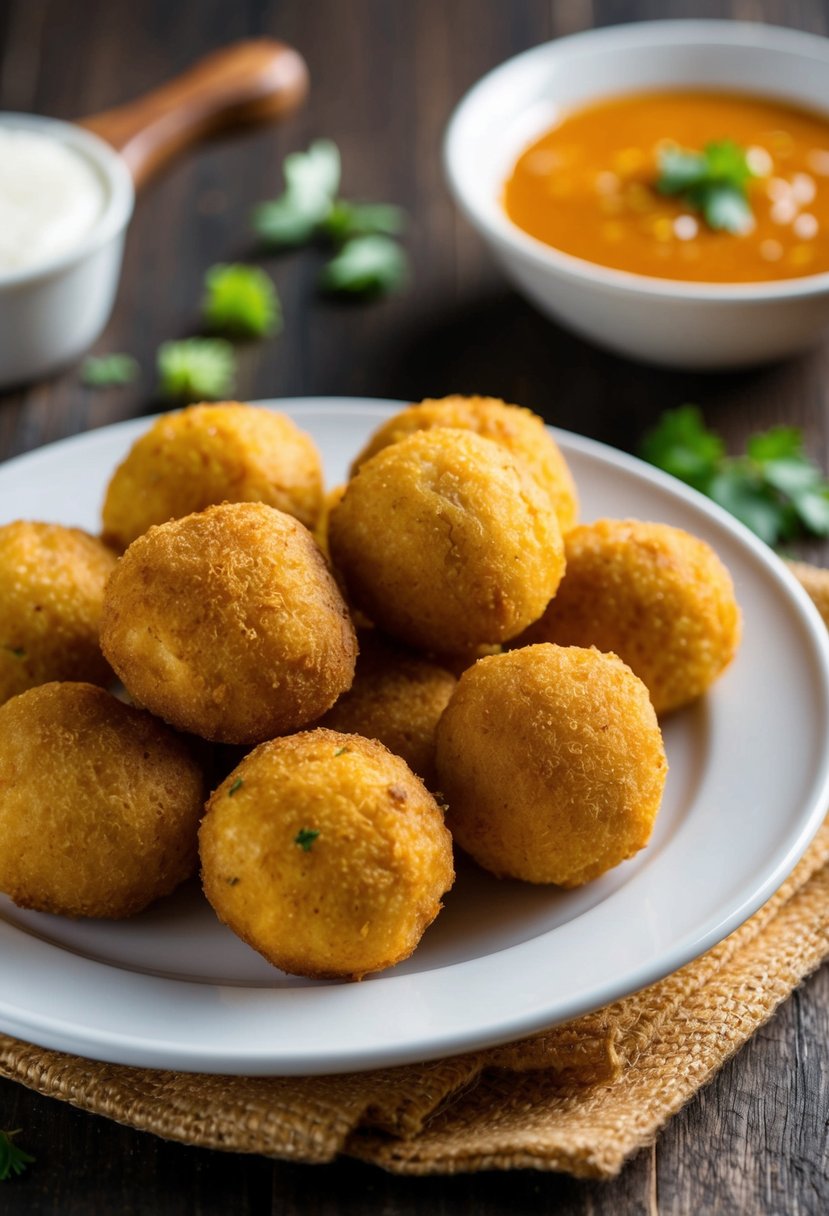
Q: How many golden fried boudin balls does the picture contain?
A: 10